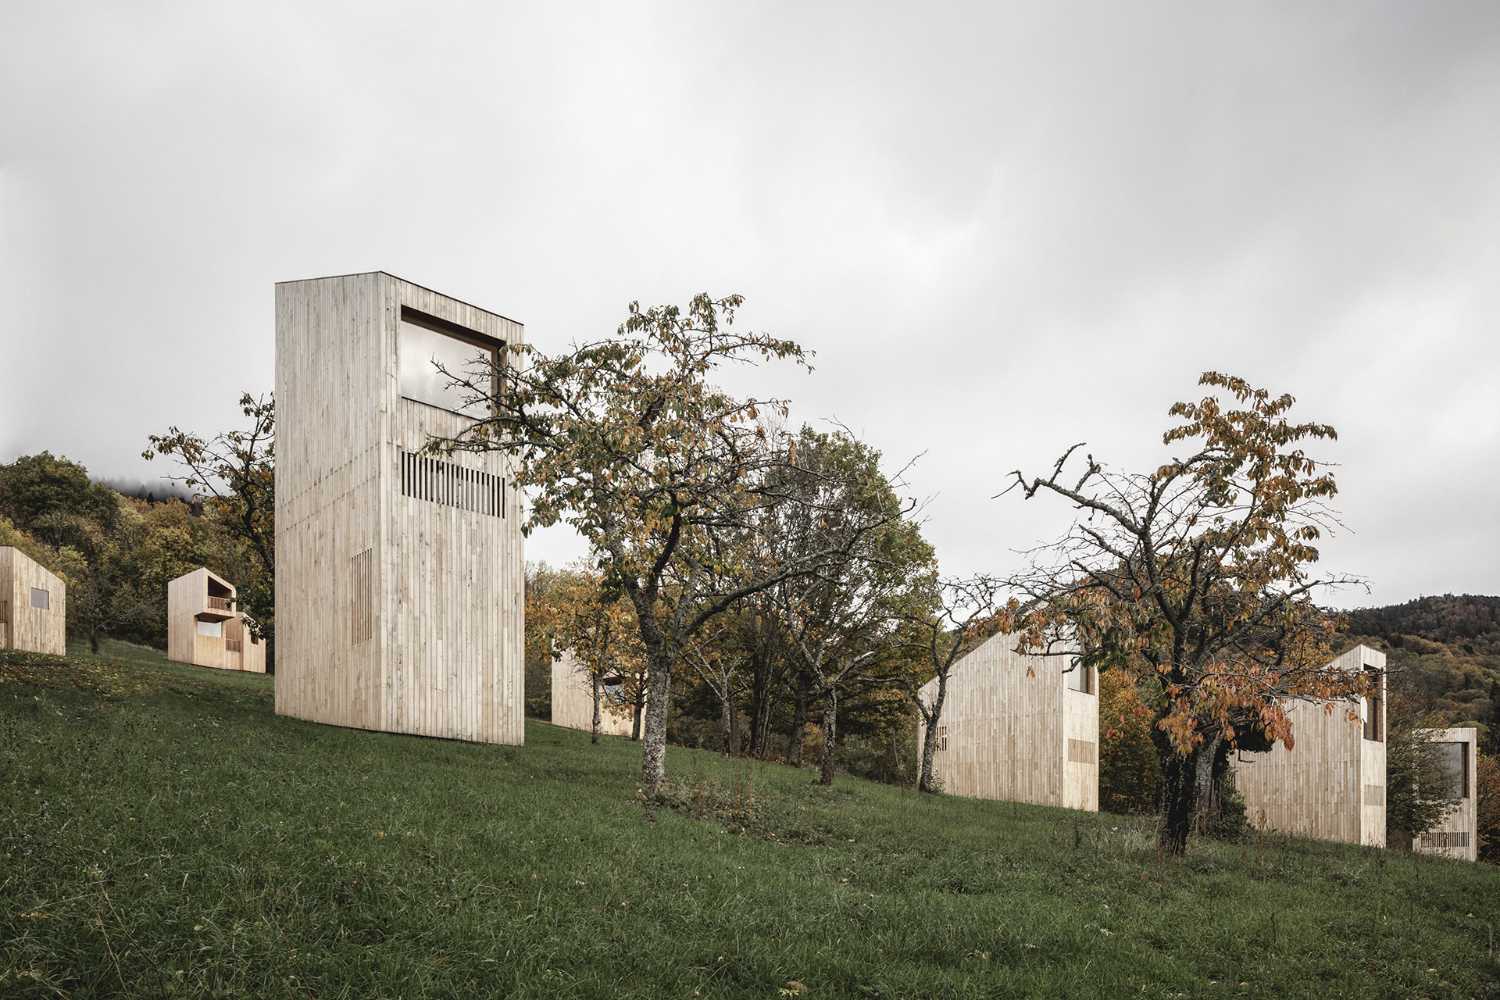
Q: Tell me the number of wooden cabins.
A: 7